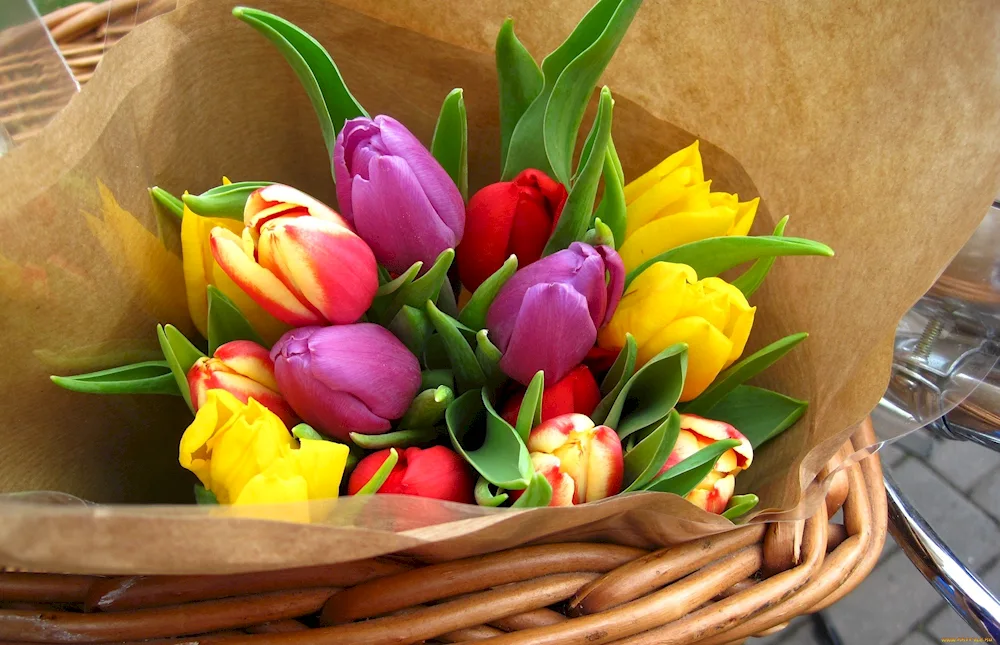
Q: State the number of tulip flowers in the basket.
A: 14